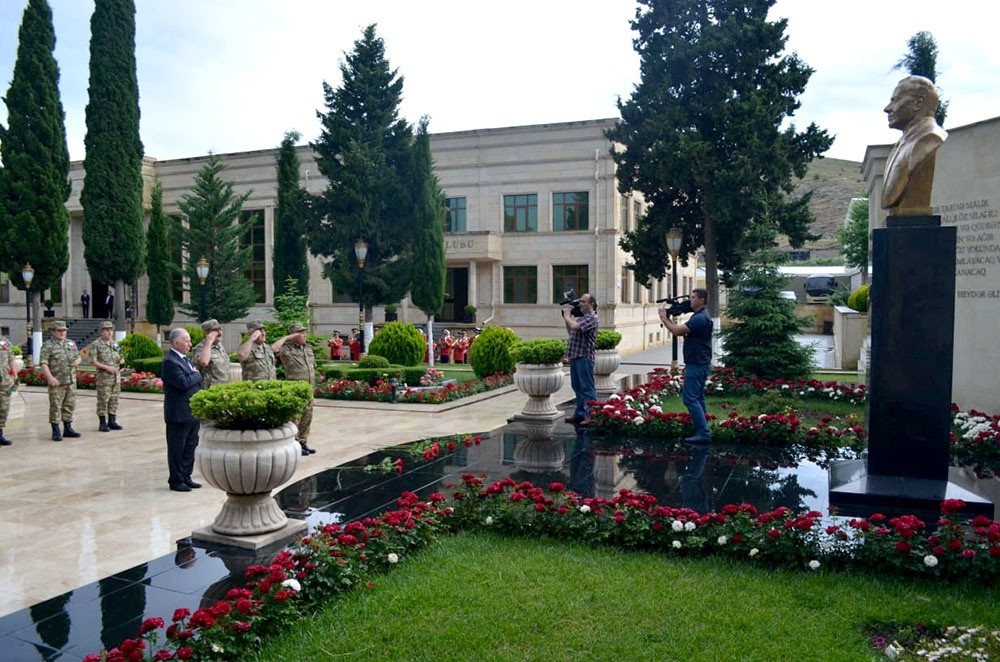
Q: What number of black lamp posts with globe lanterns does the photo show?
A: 4